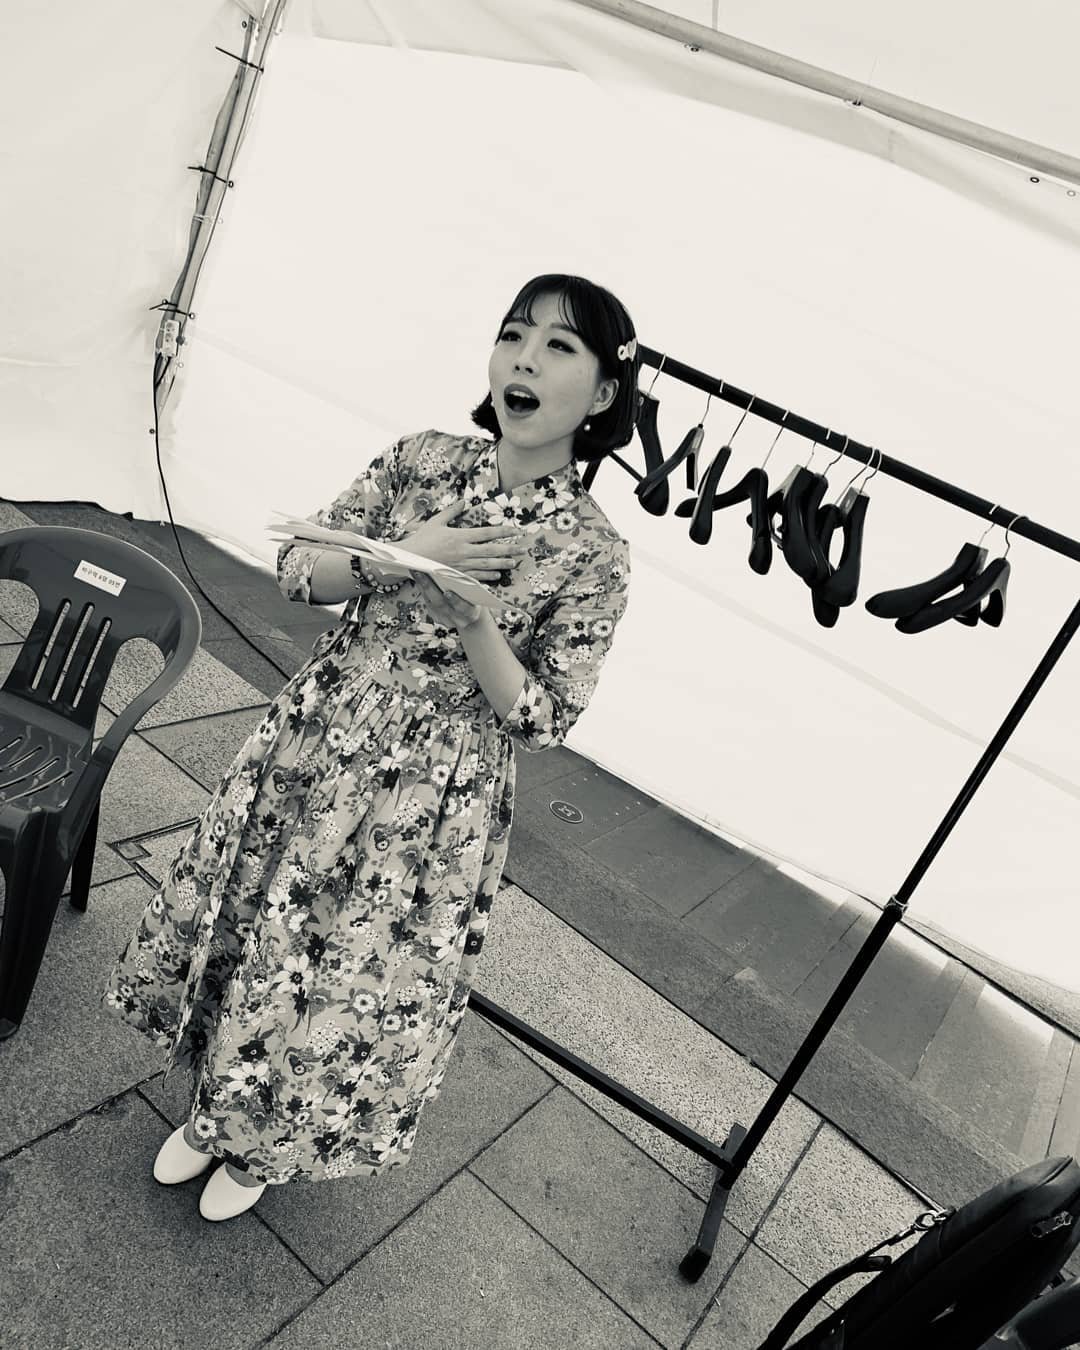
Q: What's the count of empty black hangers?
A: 10